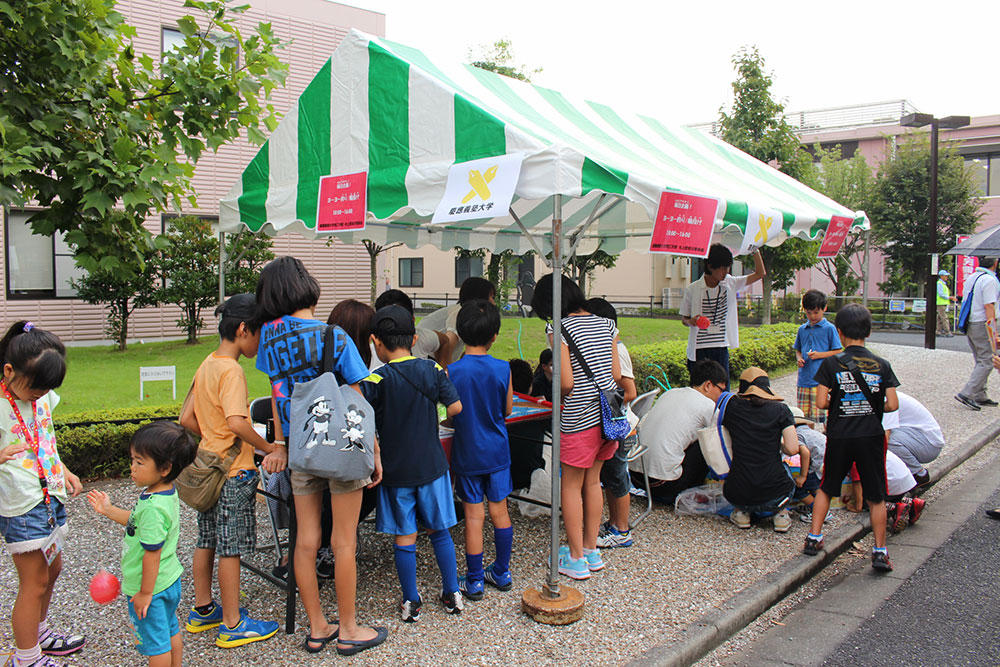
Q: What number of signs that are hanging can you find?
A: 5